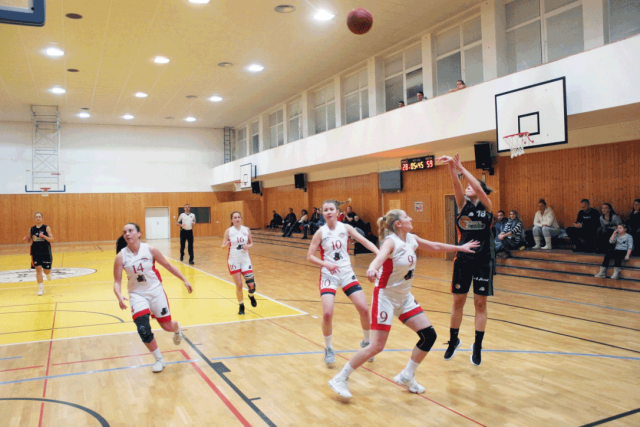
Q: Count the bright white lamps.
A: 11